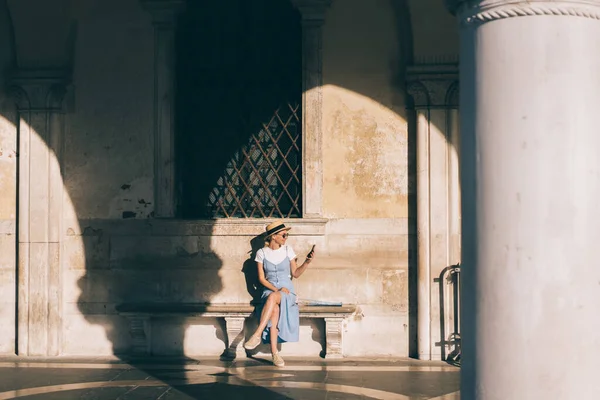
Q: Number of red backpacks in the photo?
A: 0